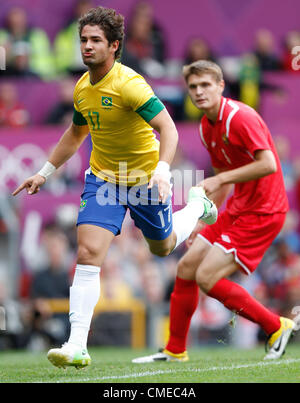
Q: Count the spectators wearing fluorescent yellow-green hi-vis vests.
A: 2